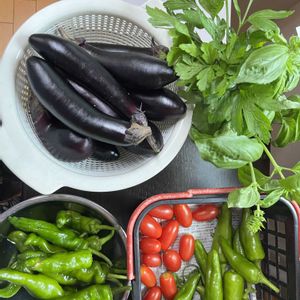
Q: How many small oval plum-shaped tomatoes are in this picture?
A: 12